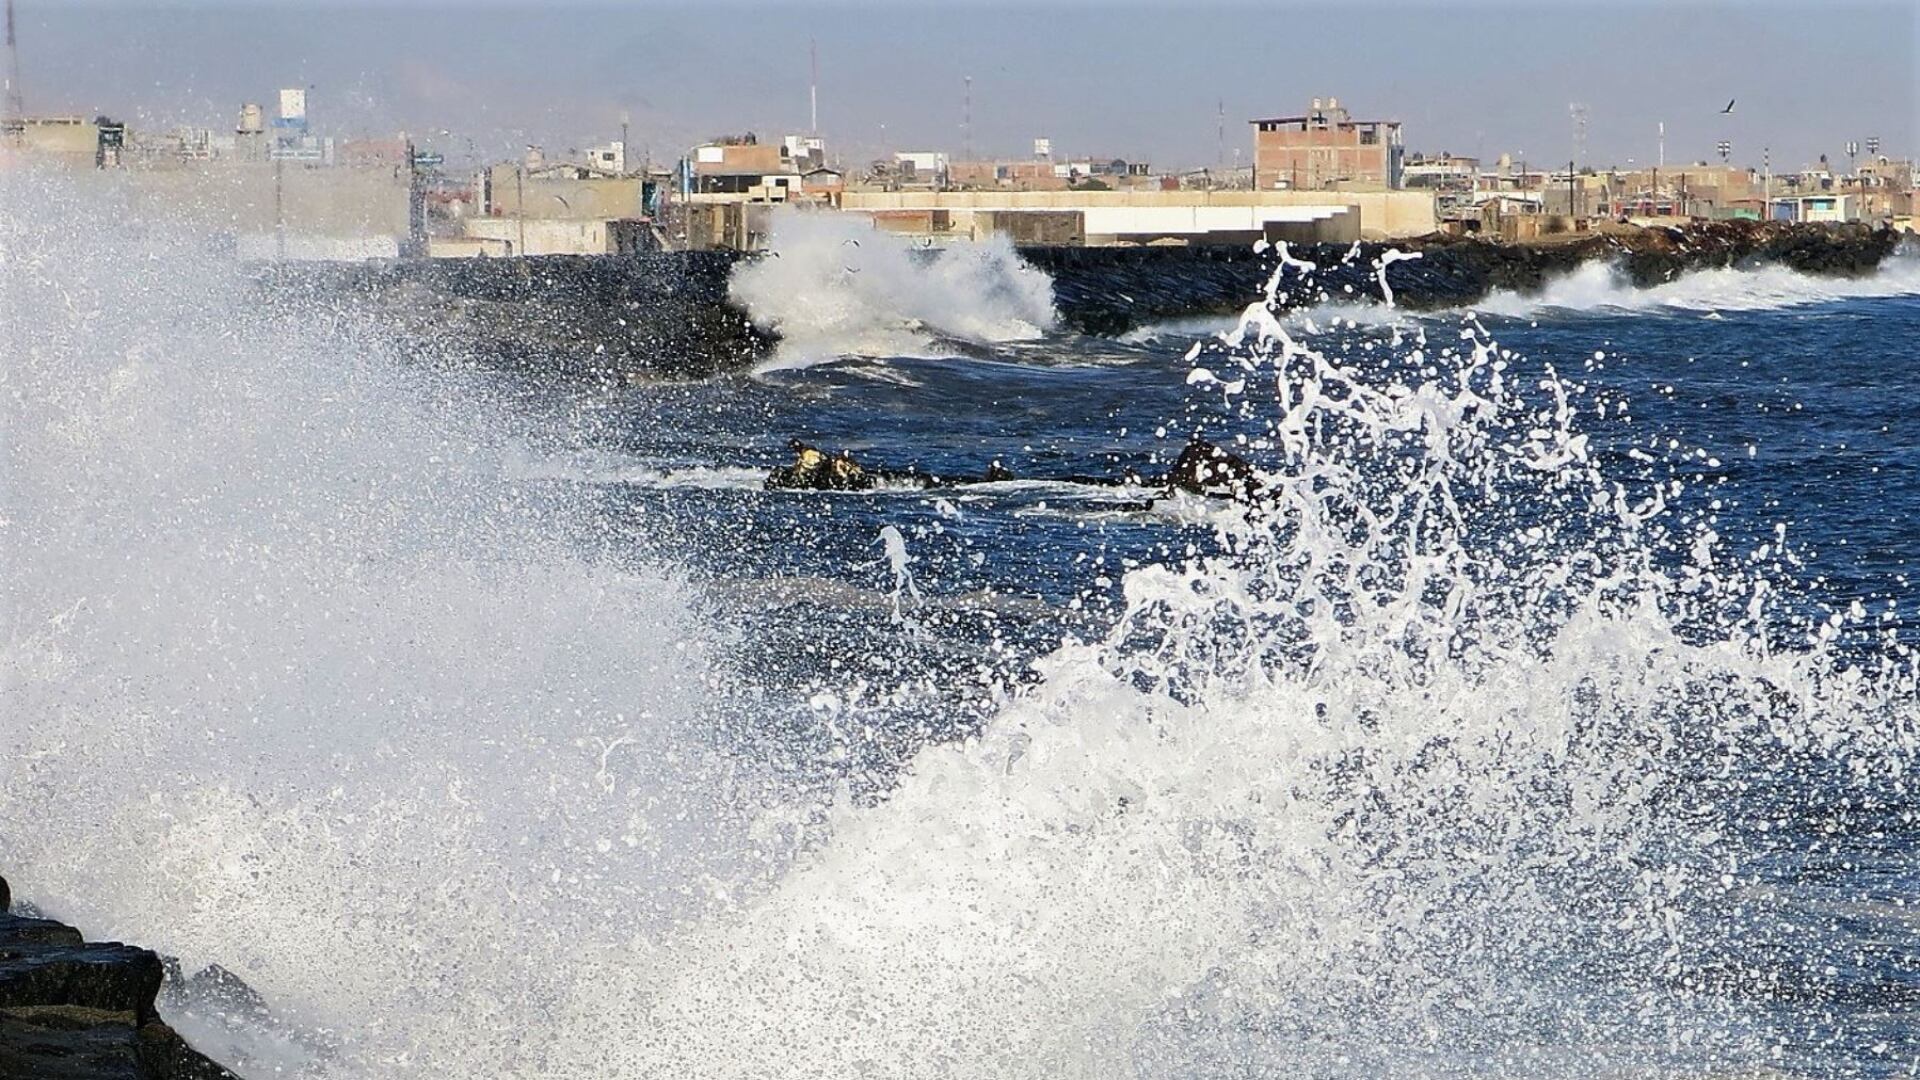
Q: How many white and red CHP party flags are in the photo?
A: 0